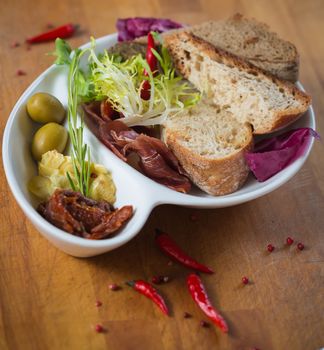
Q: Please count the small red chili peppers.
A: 5